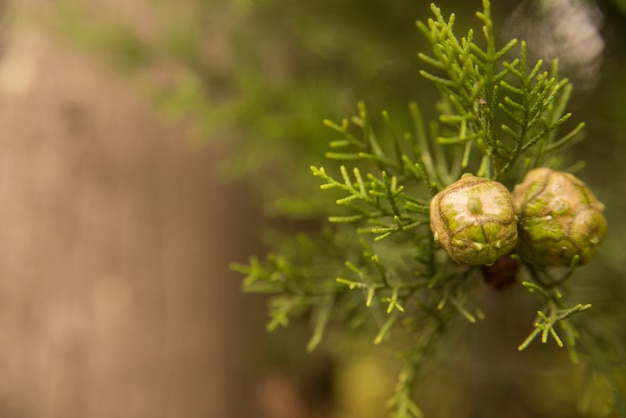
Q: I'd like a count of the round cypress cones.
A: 2